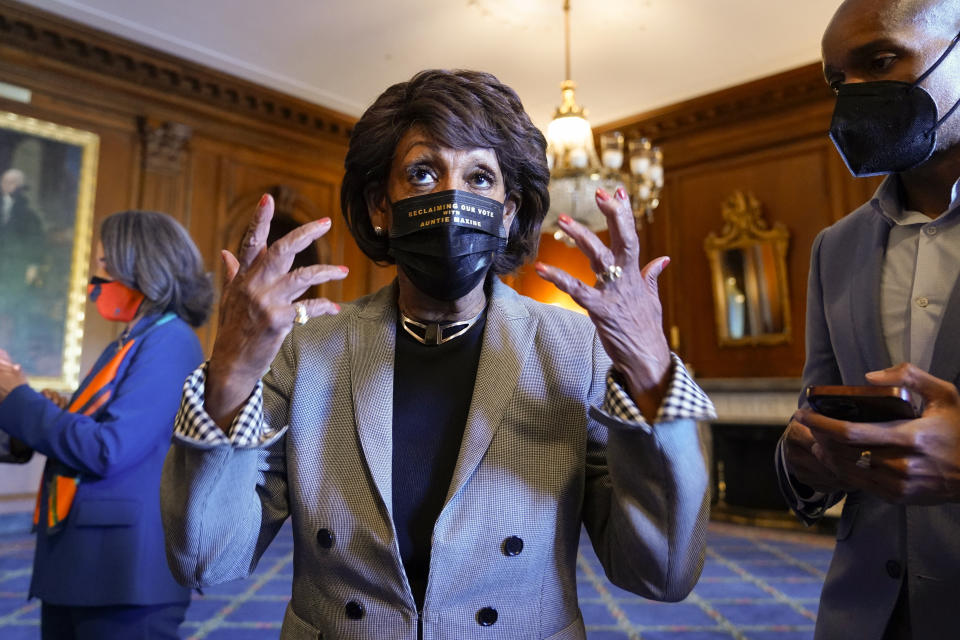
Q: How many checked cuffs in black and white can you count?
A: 2